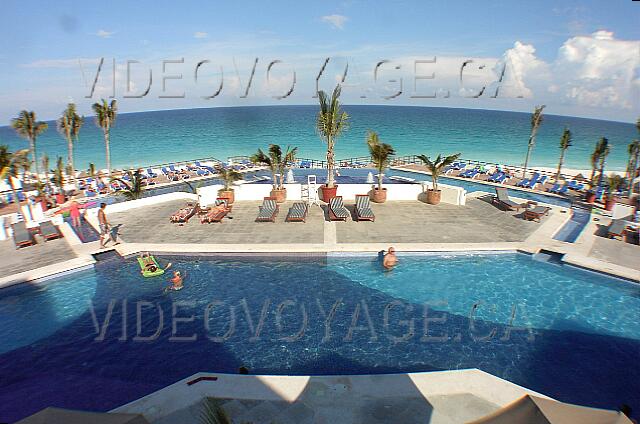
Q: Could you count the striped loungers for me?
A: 4